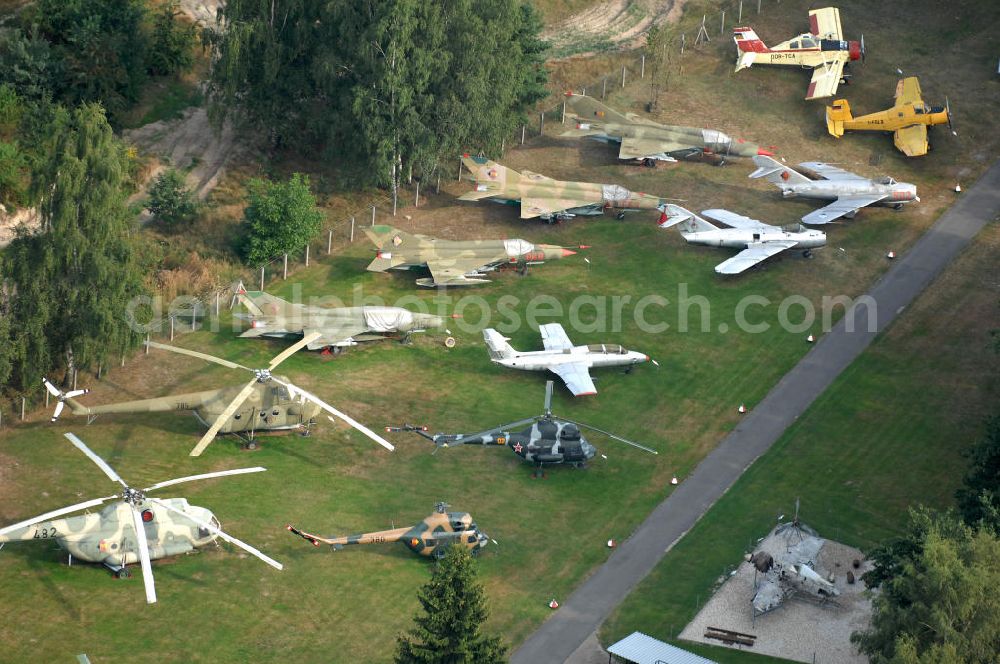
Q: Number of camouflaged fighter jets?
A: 4